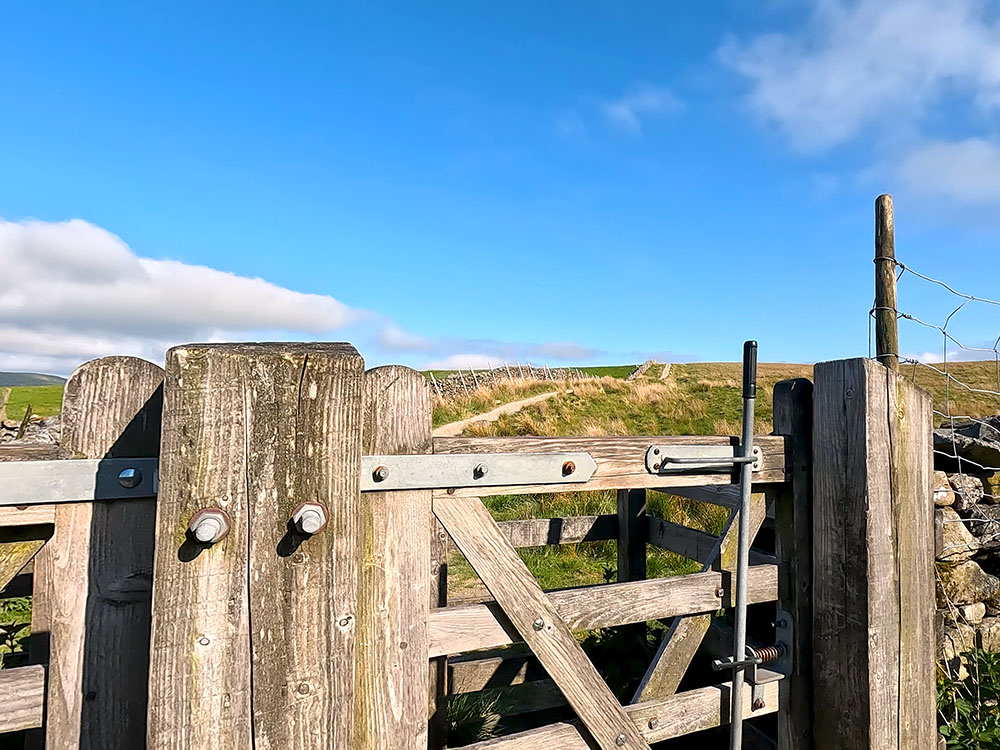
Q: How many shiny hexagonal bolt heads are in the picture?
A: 2